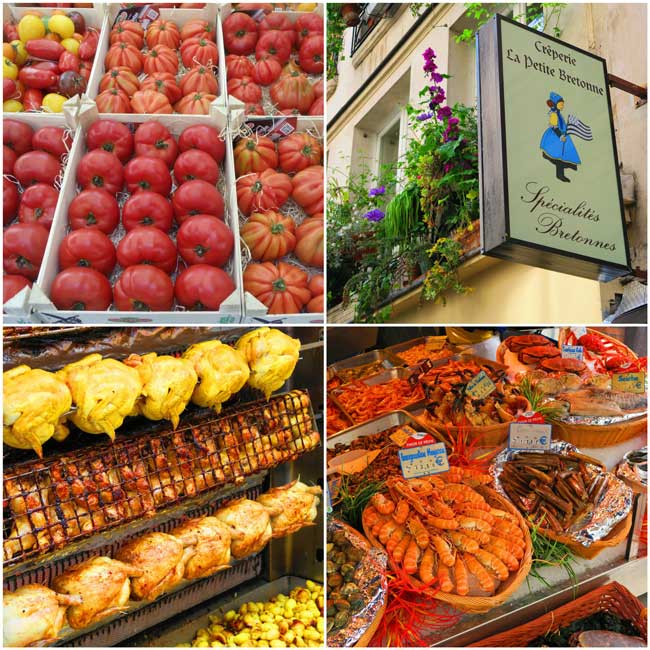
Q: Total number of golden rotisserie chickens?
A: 11